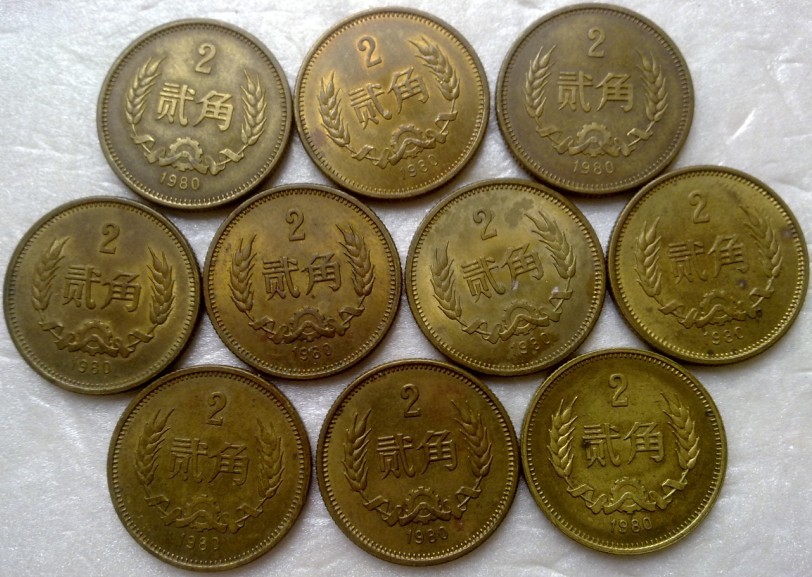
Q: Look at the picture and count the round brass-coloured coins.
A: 10